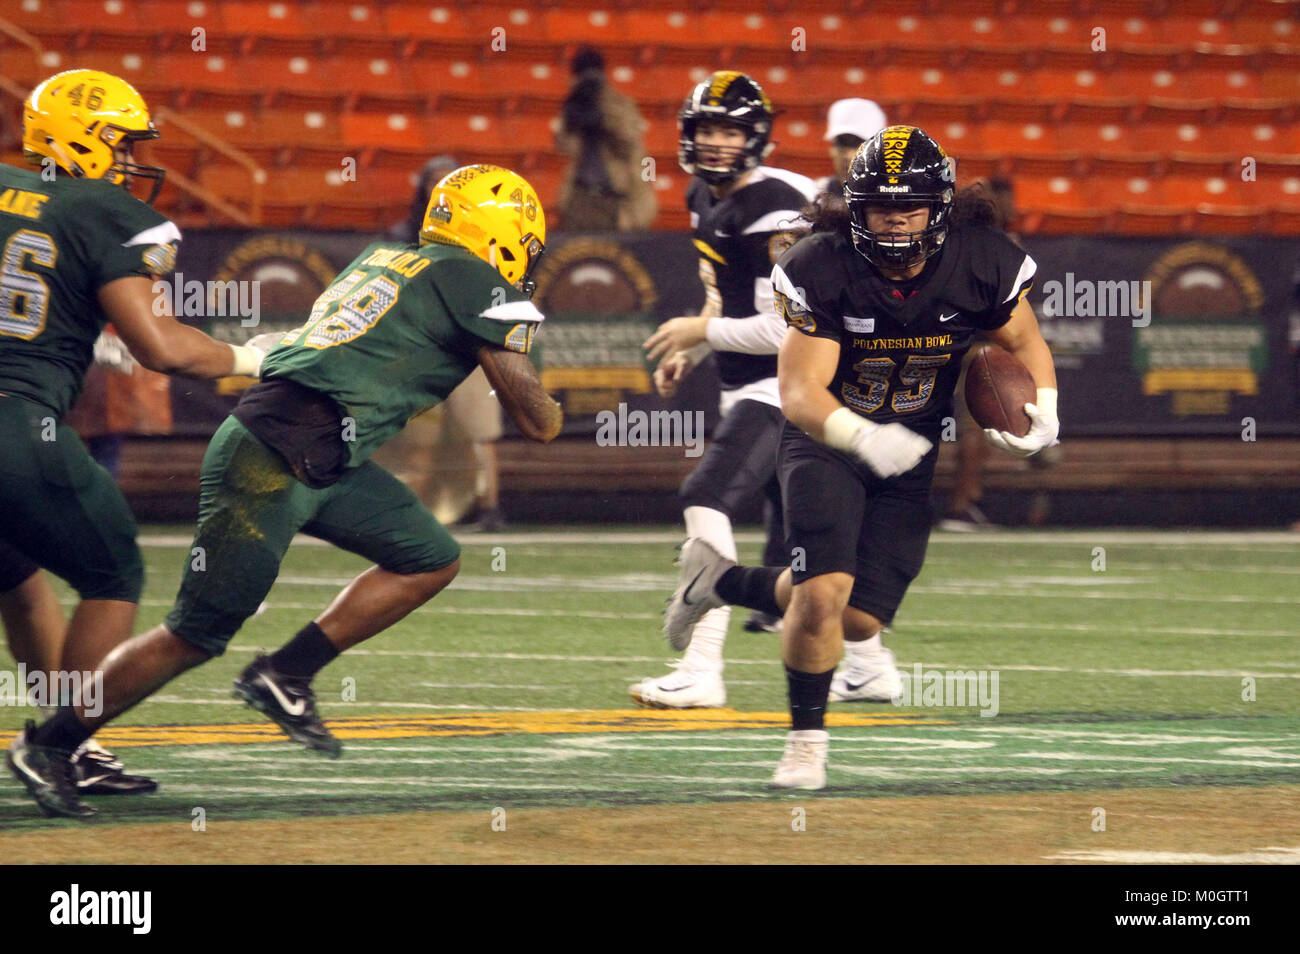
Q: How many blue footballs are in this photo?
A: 0